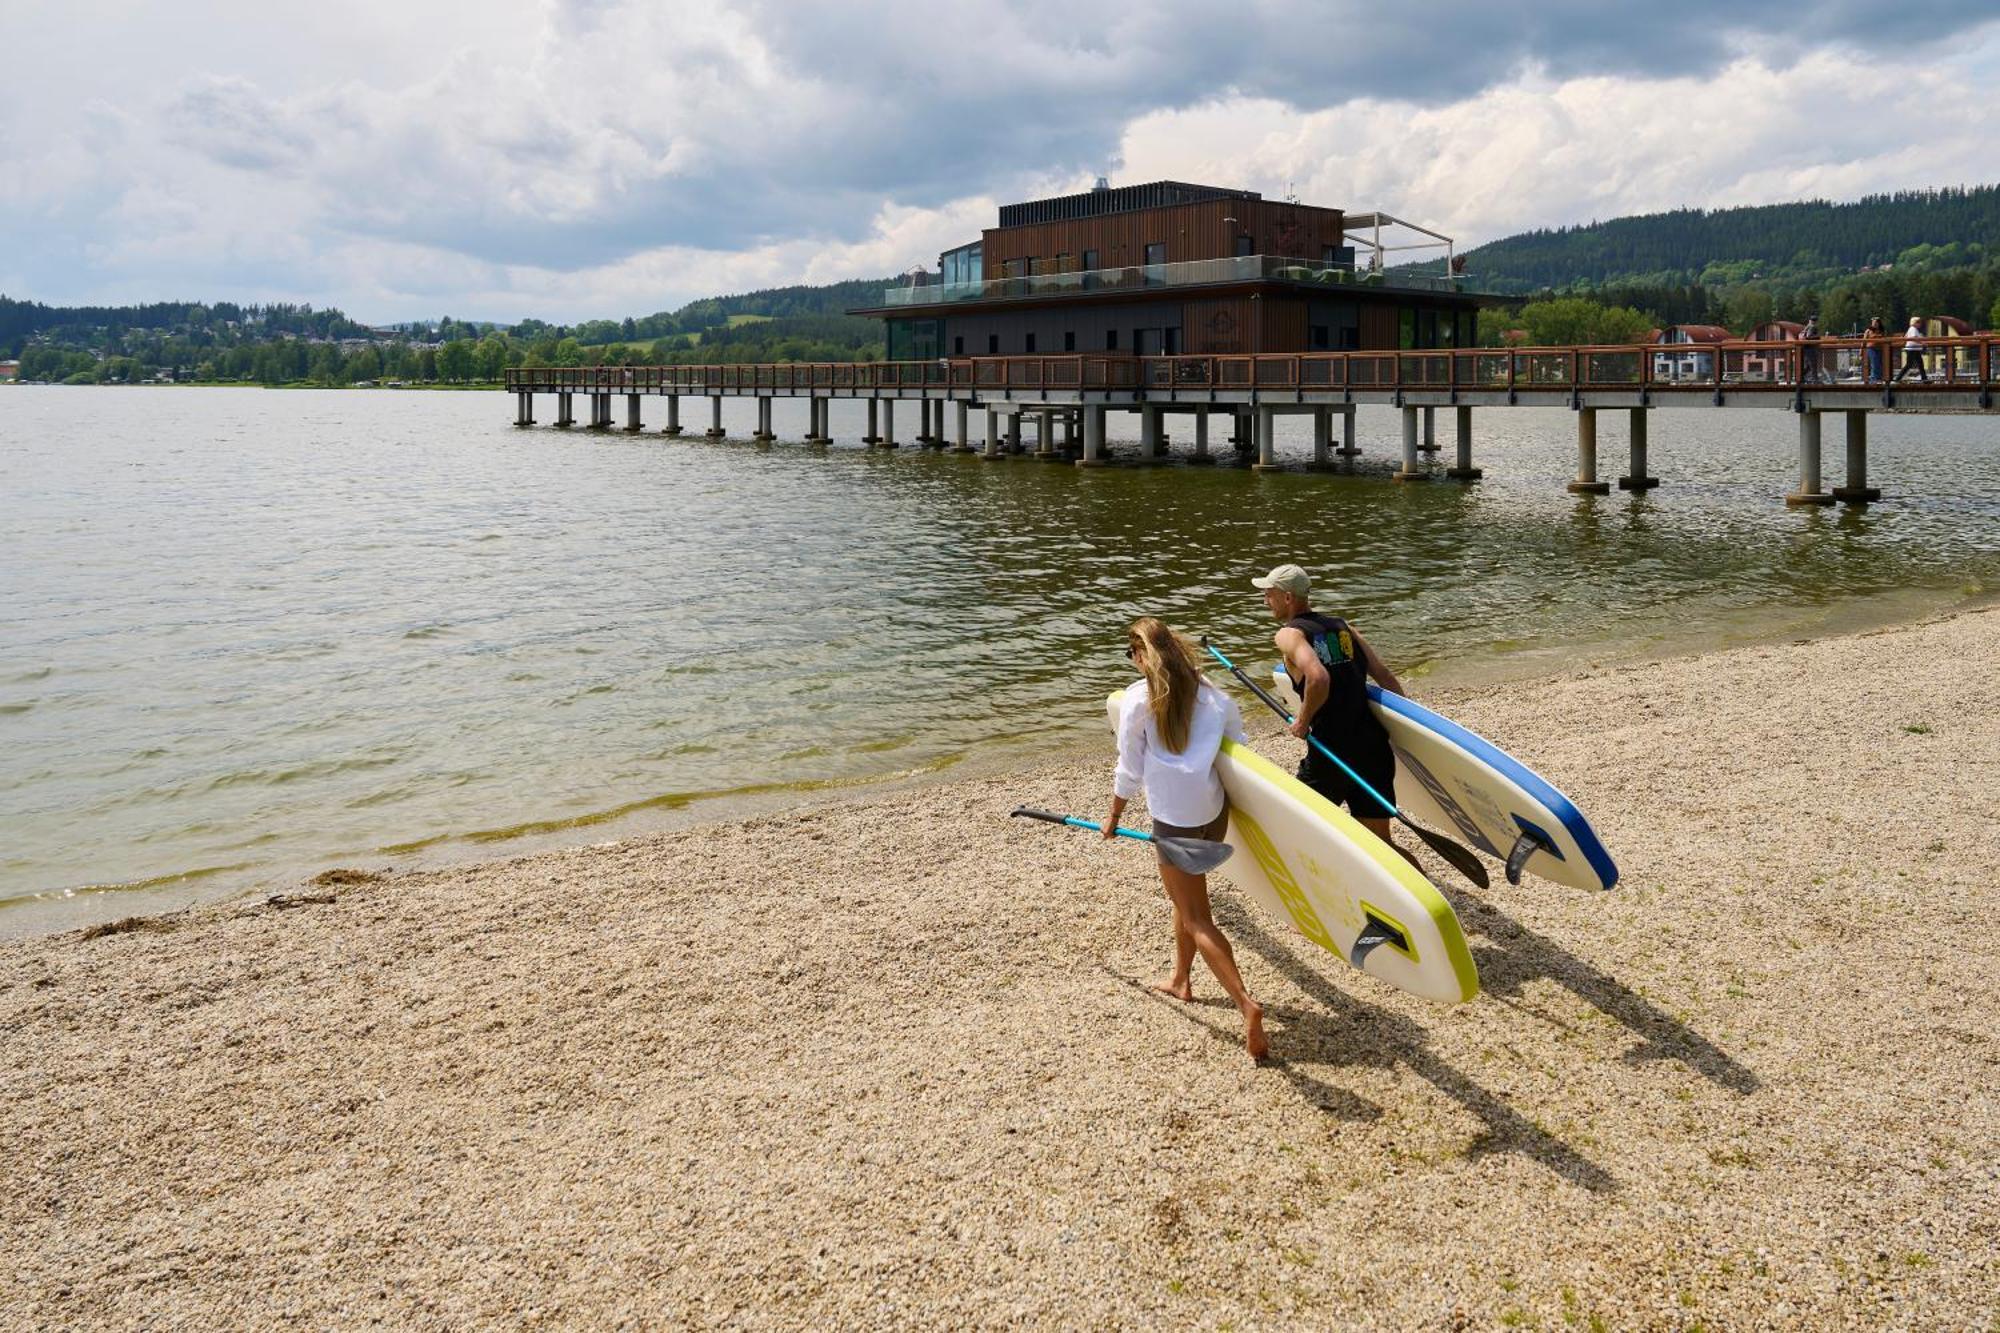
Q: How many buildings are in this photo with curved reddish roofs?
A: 3